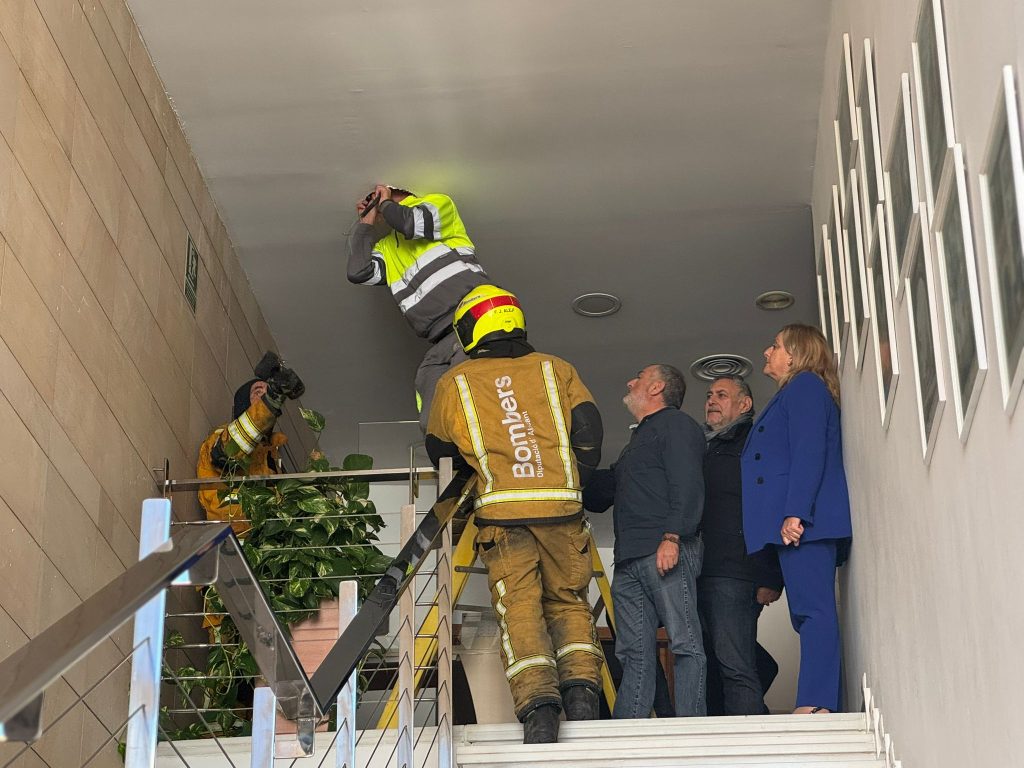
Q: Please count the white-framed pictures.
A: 11